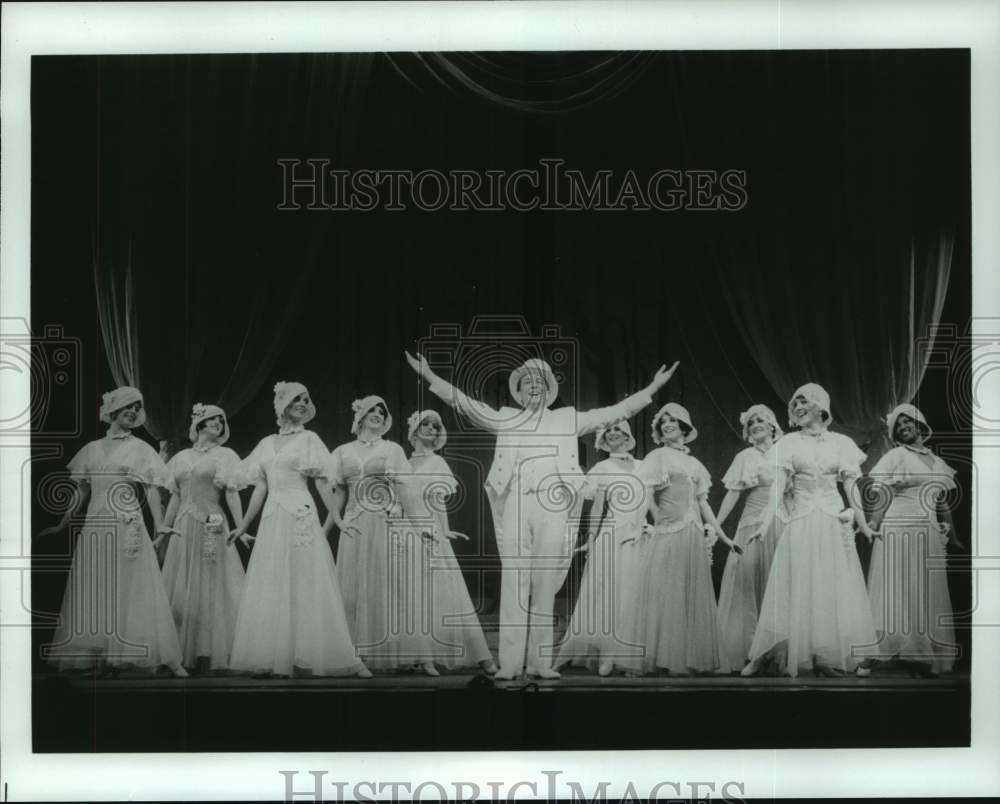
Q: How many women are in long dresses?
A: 10